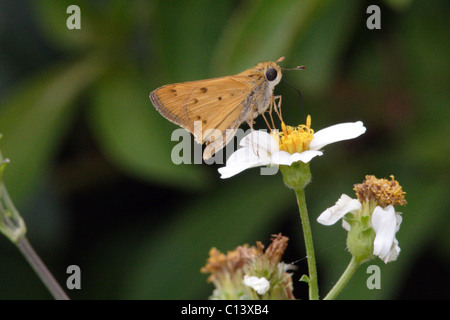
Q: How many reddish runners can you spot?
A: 0